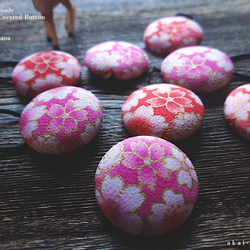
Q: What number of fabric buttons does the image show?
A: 8